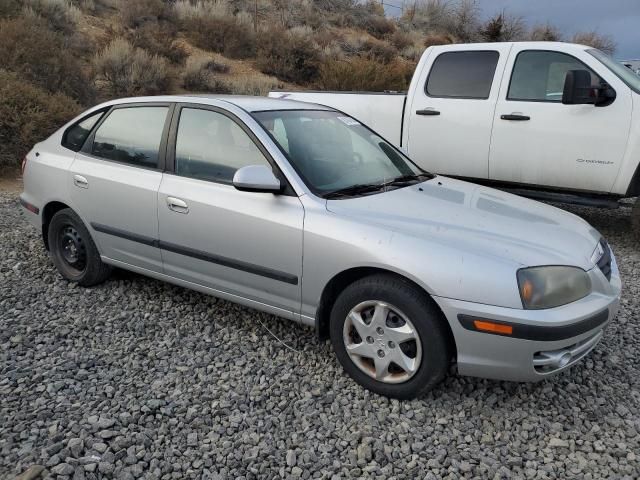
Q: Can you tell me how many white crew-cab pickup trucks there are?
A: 1